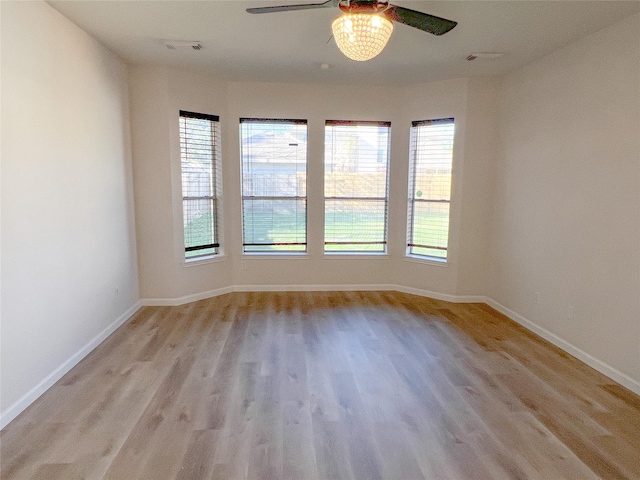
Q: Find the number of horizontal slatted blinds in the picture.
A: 4